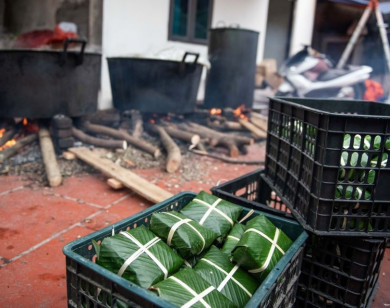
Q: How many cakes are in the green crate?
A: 7